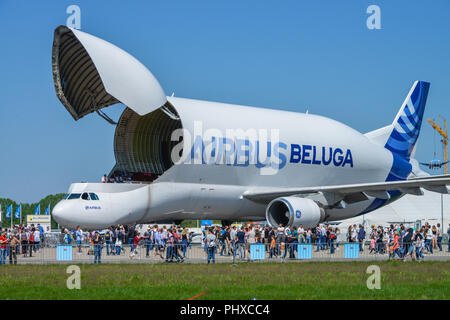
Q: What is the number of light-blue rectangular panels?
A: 4